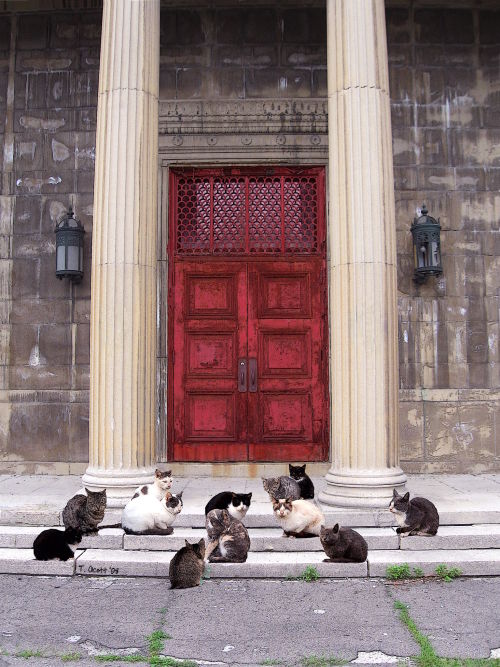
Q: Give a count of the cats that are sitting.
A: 12